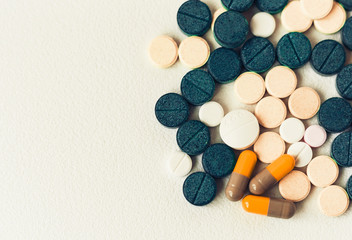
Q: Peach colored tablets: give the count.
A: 14